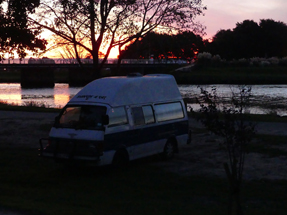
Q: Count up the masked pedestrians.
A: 0